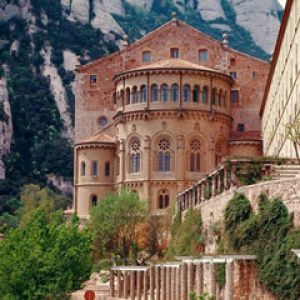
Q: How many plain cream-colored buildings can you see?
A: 1